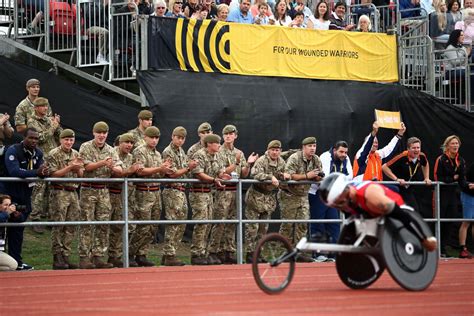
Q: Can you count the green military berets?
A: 13